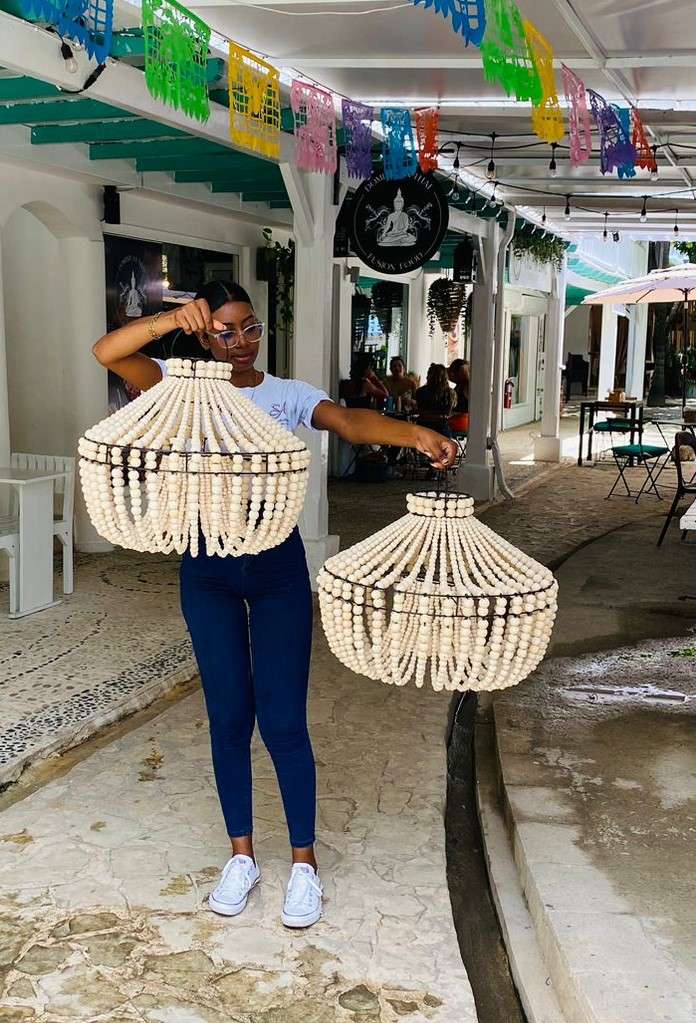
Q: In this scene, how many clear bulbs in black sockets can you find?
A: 13